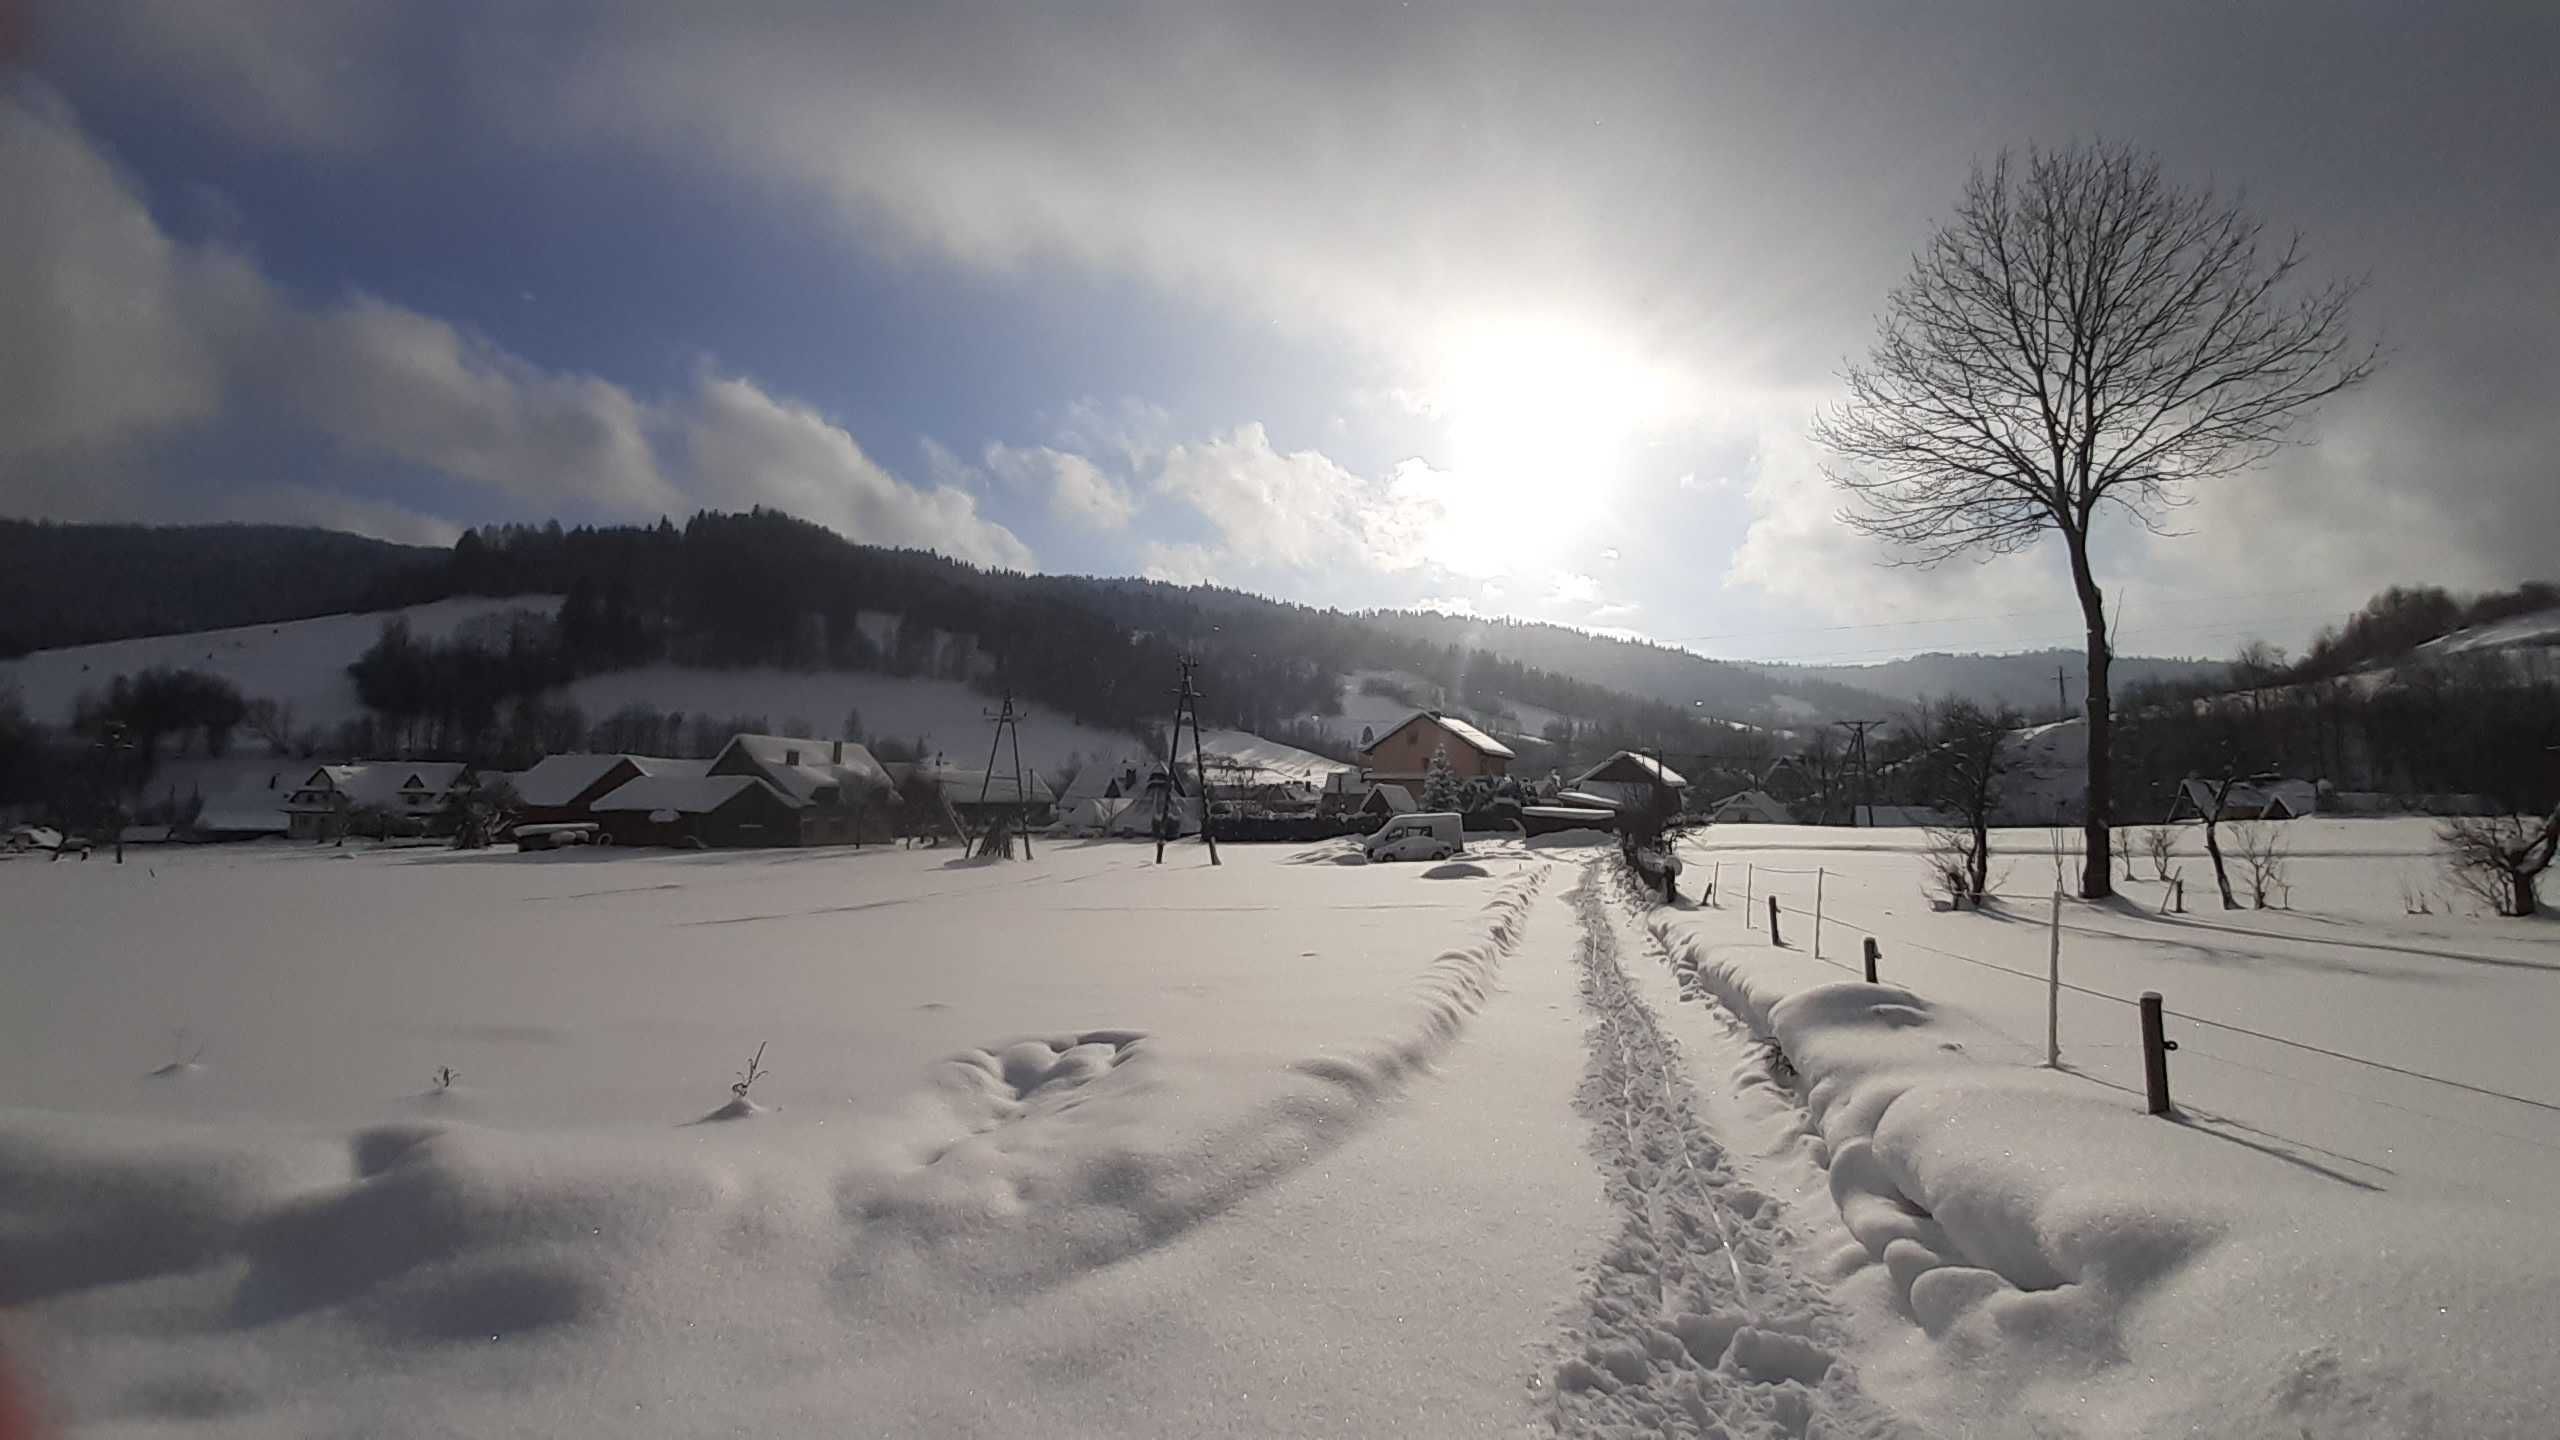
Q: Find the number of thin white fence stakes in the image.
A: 4